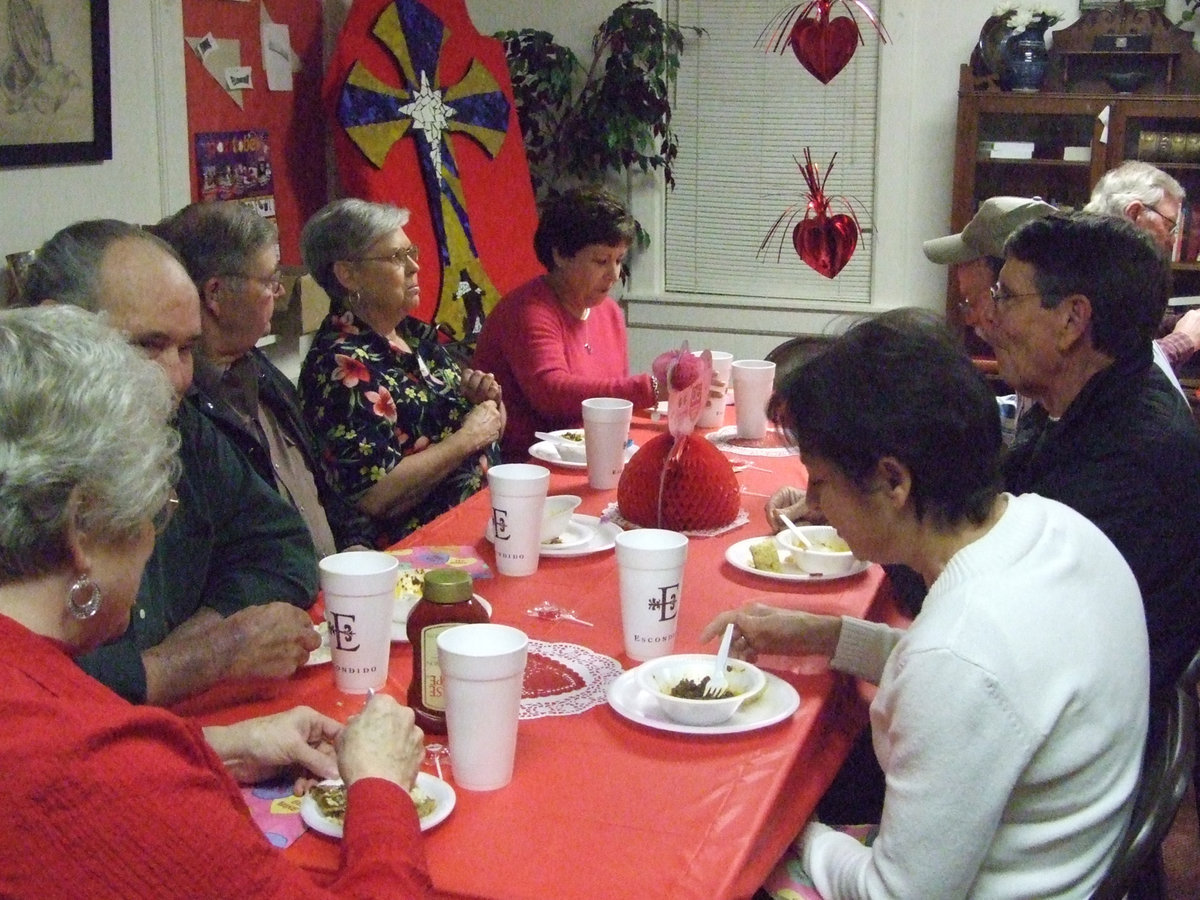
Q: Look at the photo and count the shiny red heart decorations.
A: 2